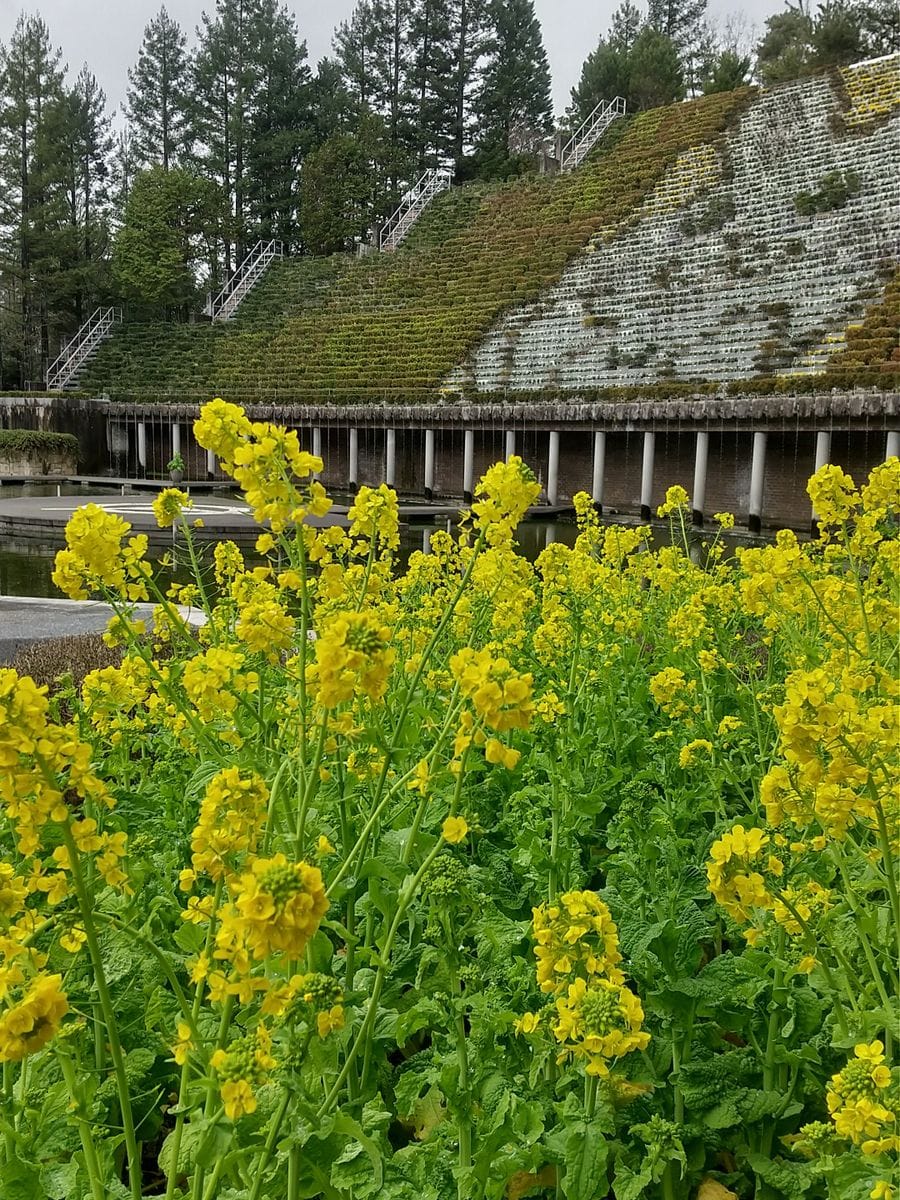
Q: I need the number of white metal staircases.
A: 4